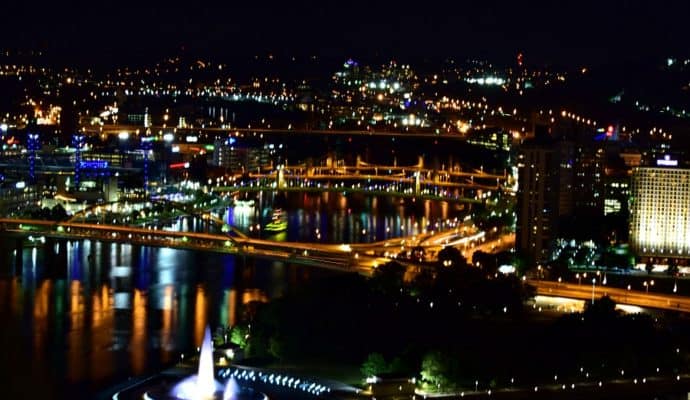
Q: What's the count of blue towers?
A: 3